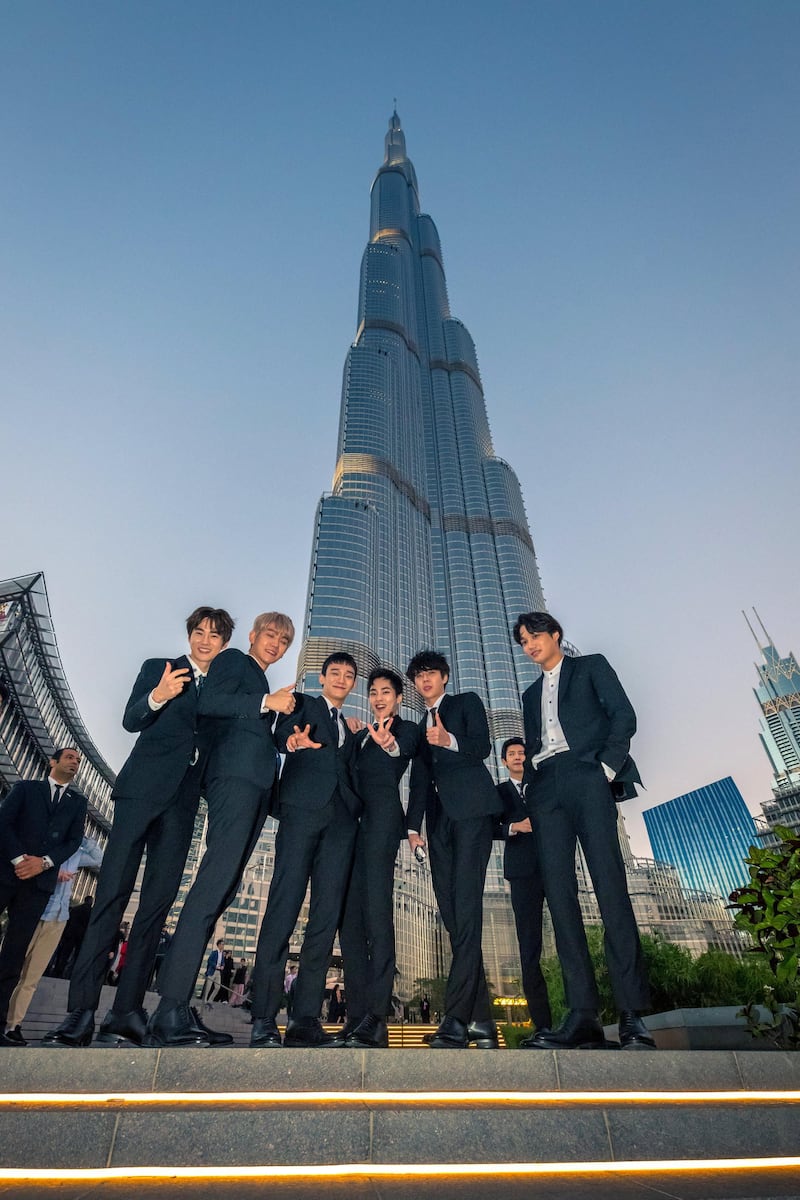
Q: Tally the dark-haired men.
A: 7